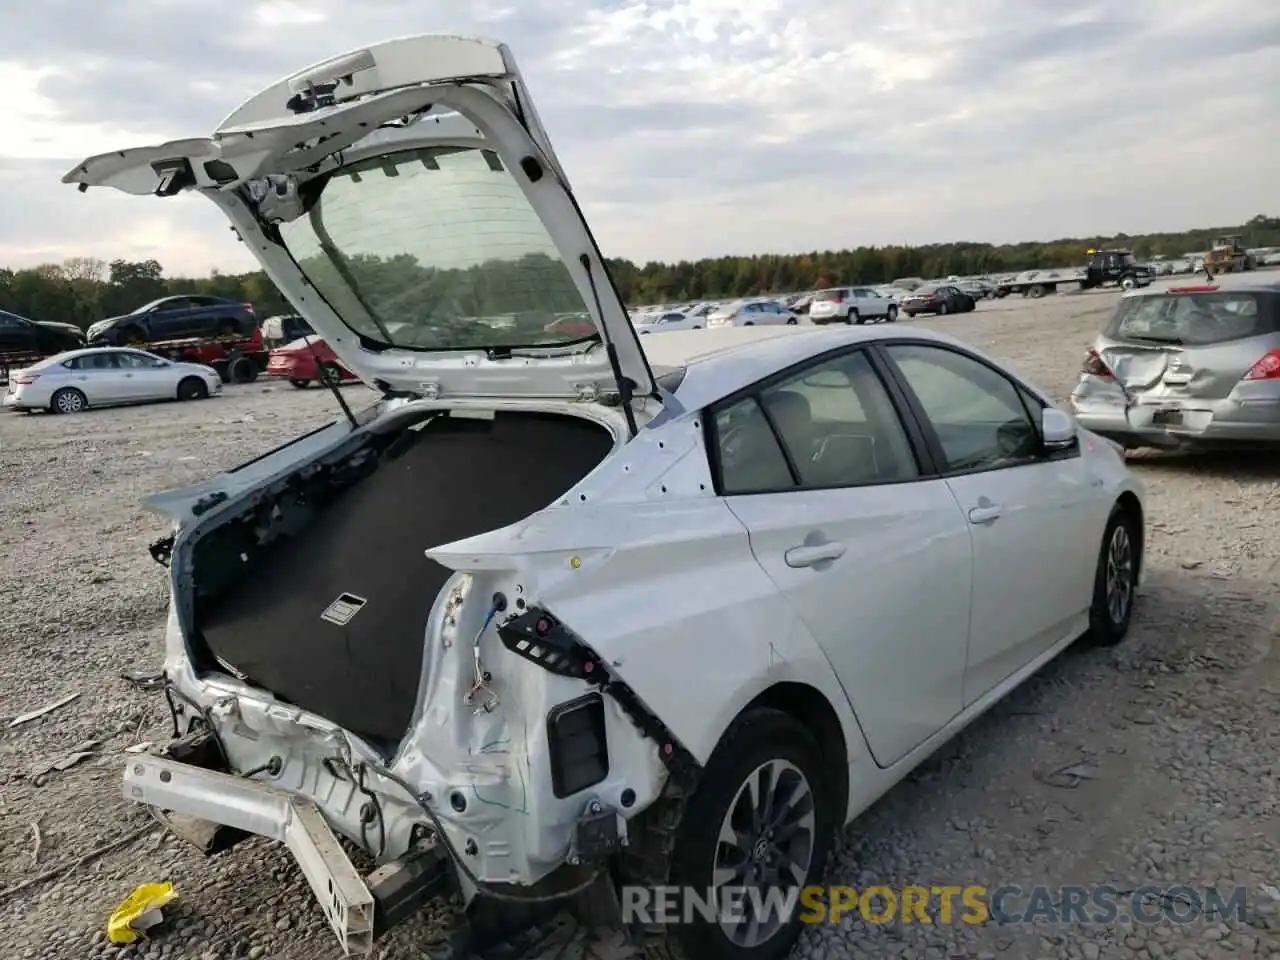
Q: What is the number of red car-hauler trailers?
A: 1